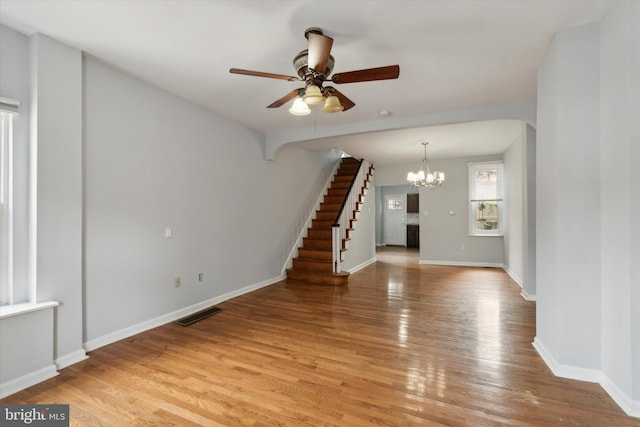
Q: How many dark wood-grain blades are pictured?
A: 5